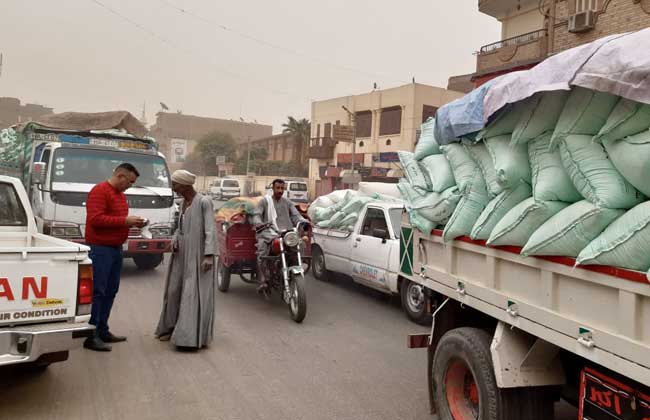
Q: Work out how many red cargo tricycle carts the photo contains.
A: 1